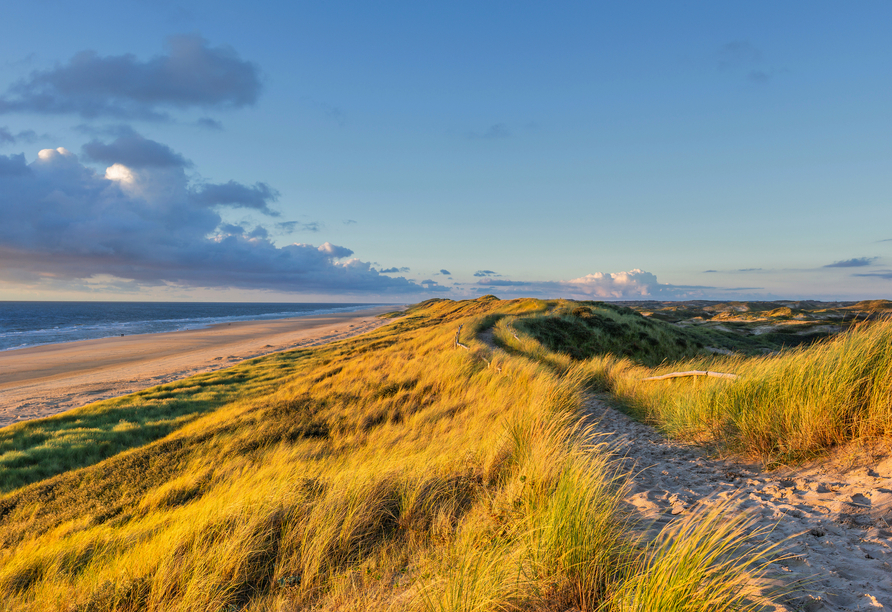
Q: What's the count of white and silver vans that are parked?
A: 0